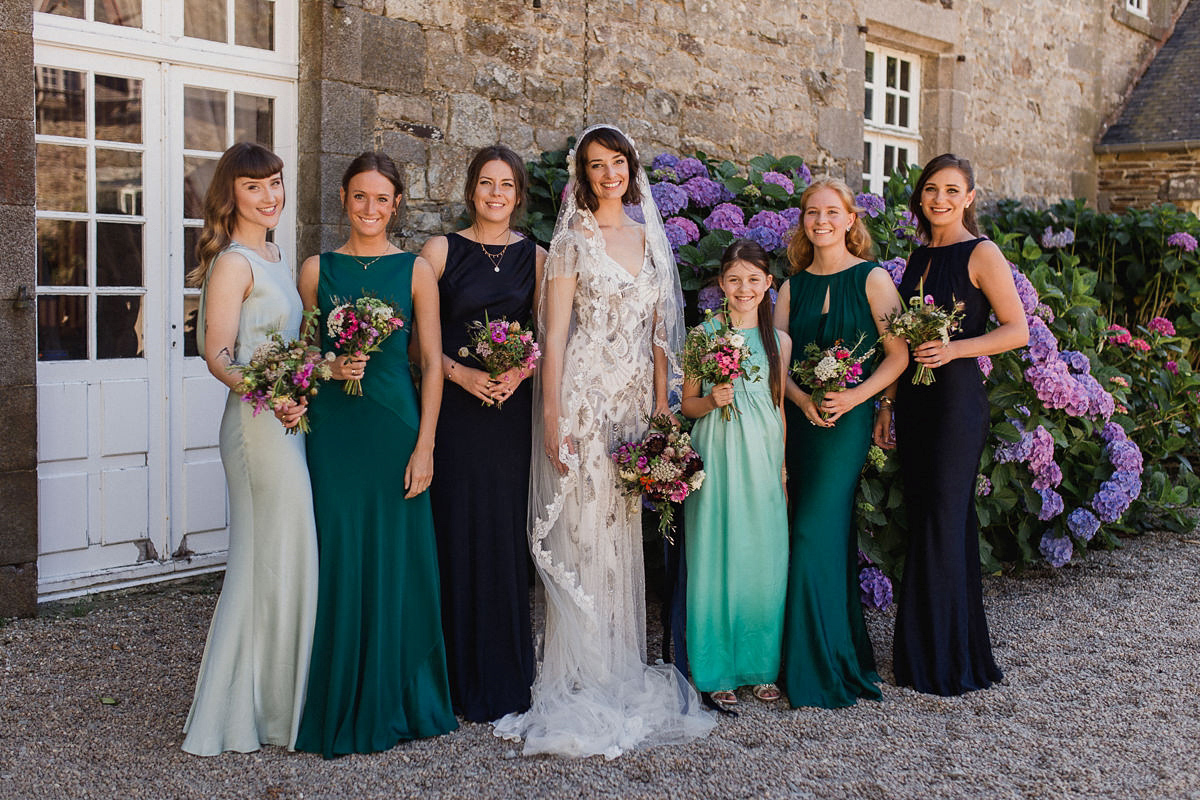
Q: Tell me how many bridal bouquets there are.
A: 7